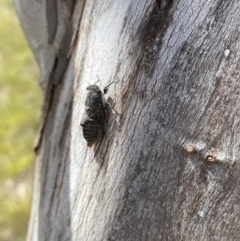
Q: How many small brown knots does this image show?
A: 2